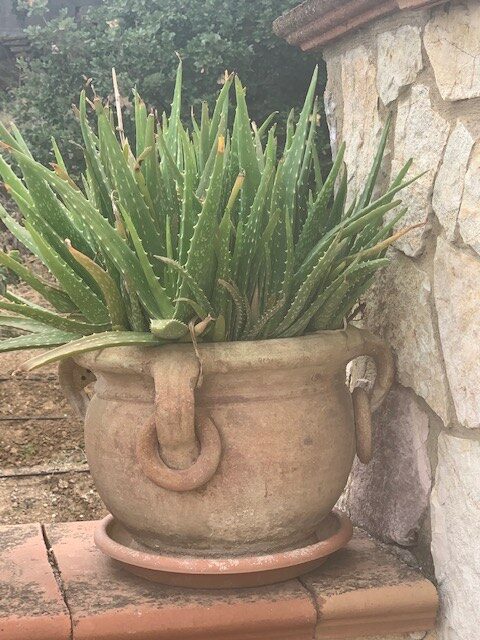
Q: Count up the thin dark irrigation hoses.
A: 3